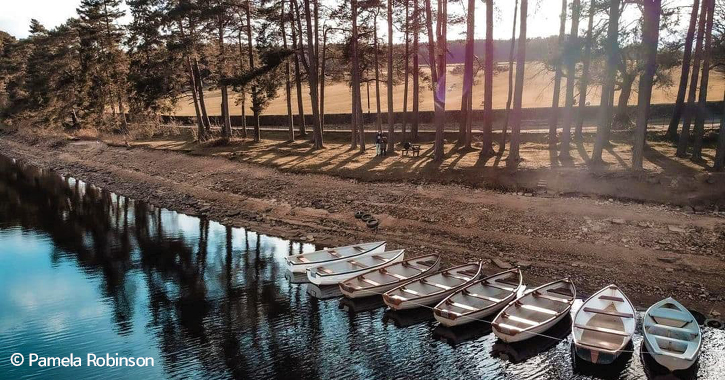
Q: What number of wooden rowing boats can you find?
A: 8